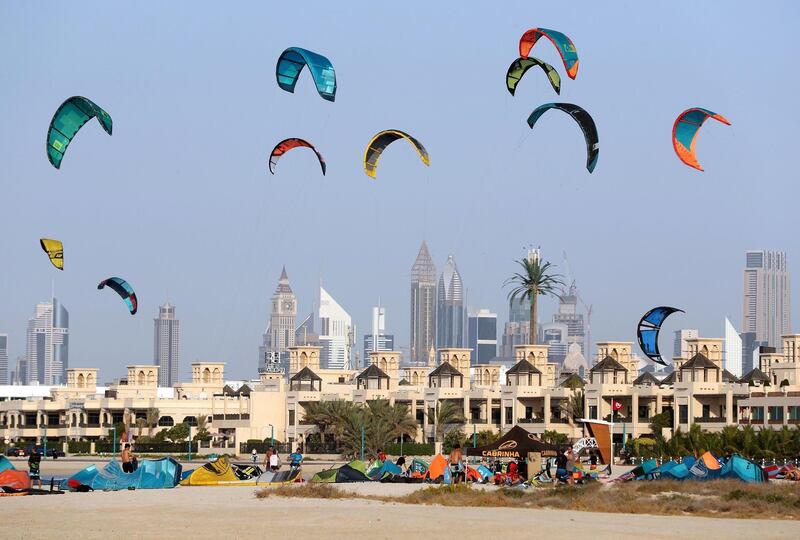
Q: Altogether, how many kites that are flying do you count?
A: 11